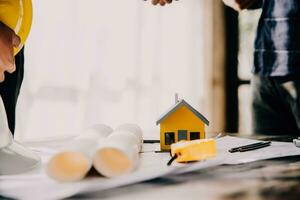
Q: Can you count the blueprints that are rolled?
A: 2